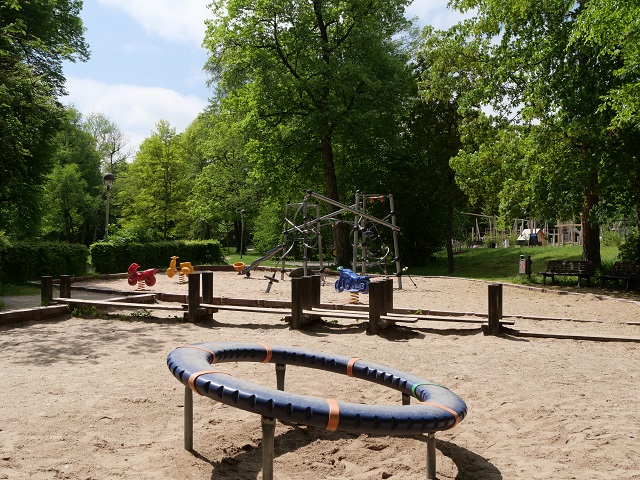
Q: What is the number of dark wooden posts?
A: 12